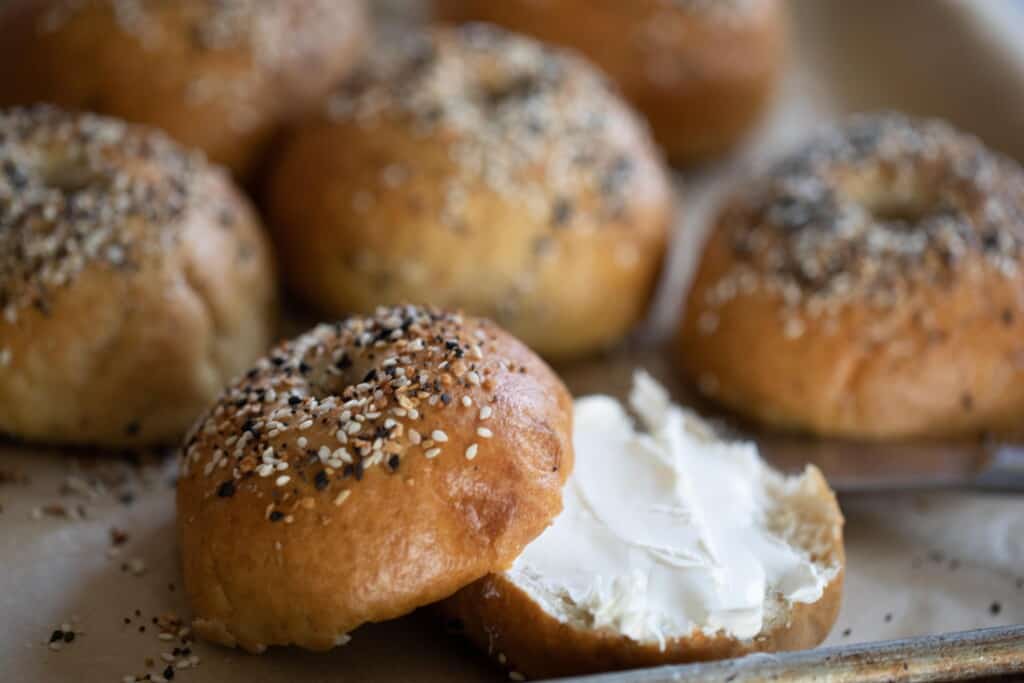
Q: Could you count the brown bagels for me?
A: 6